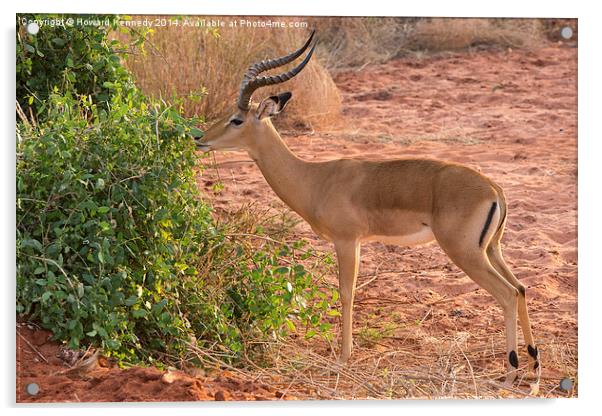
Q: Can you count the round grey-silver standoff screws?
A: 4